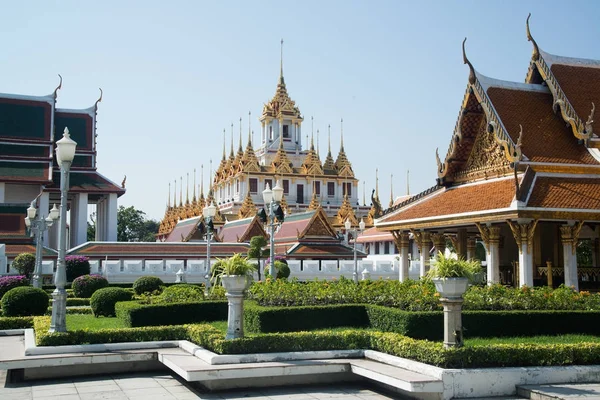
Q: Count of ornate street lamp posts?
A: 5